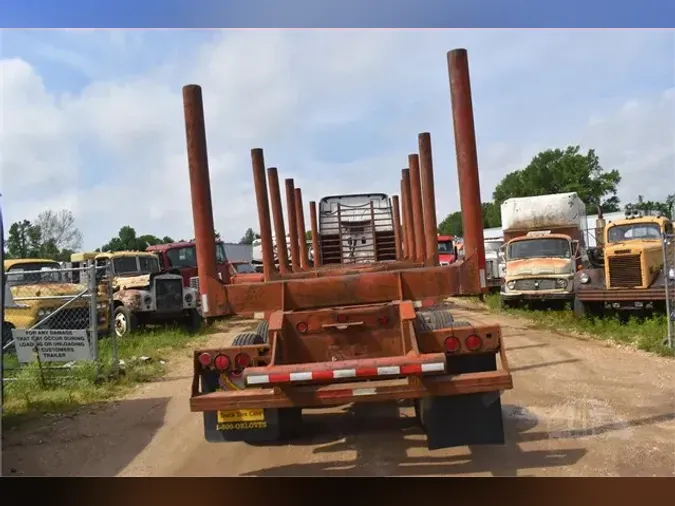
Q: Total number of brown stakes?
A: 12